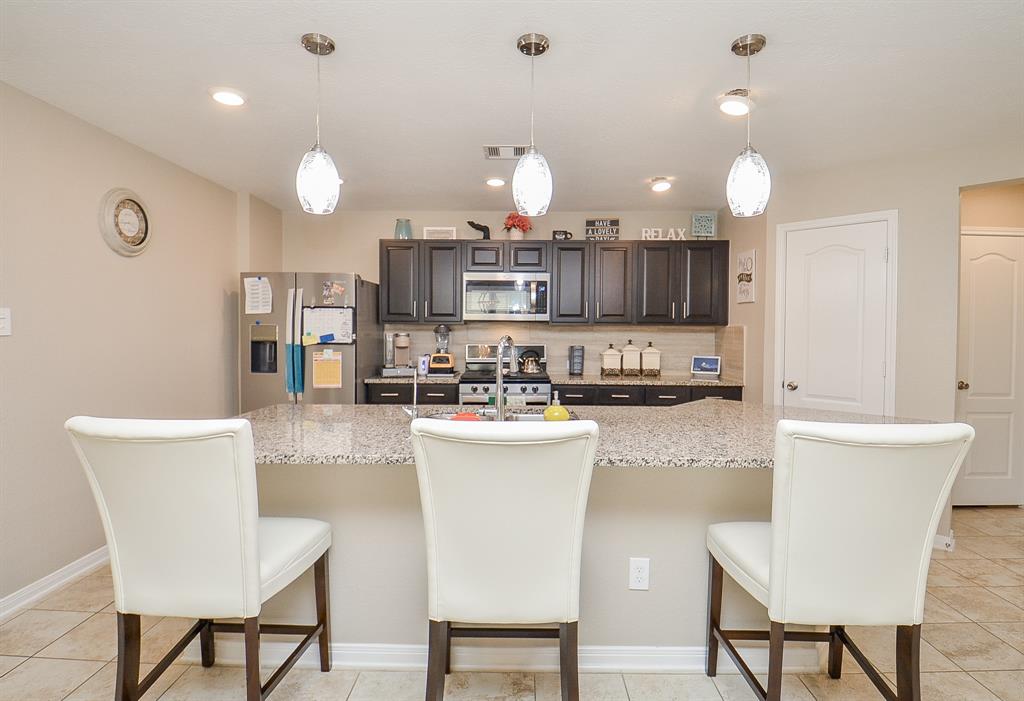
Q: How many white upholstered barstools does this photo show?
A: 3